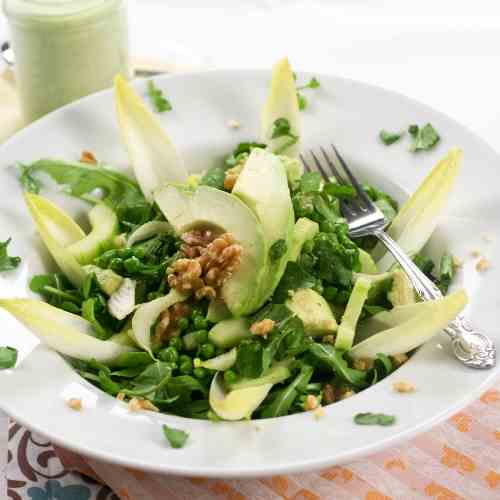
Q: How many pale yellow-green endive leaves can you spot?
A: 6